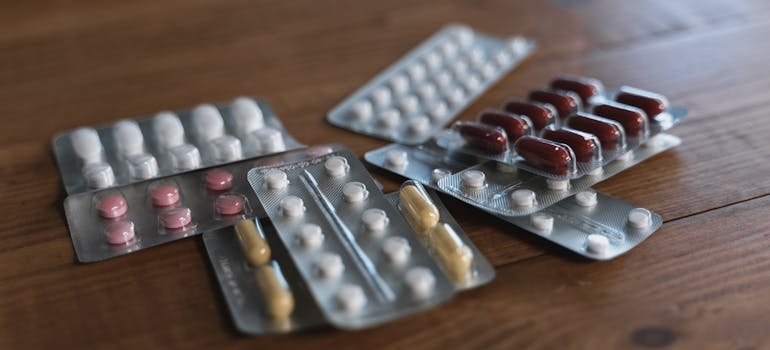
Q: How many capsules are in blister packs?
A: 14